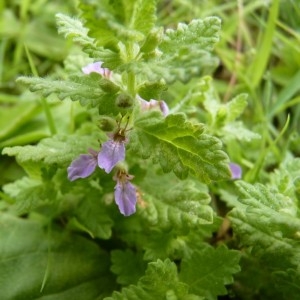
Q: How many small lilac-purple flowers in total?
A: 6